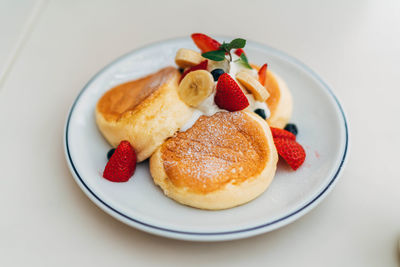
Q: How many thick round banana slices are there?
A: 3